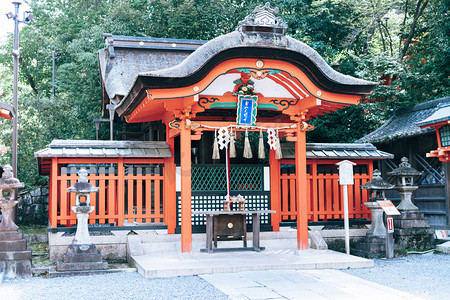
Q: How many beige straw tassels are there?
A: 5